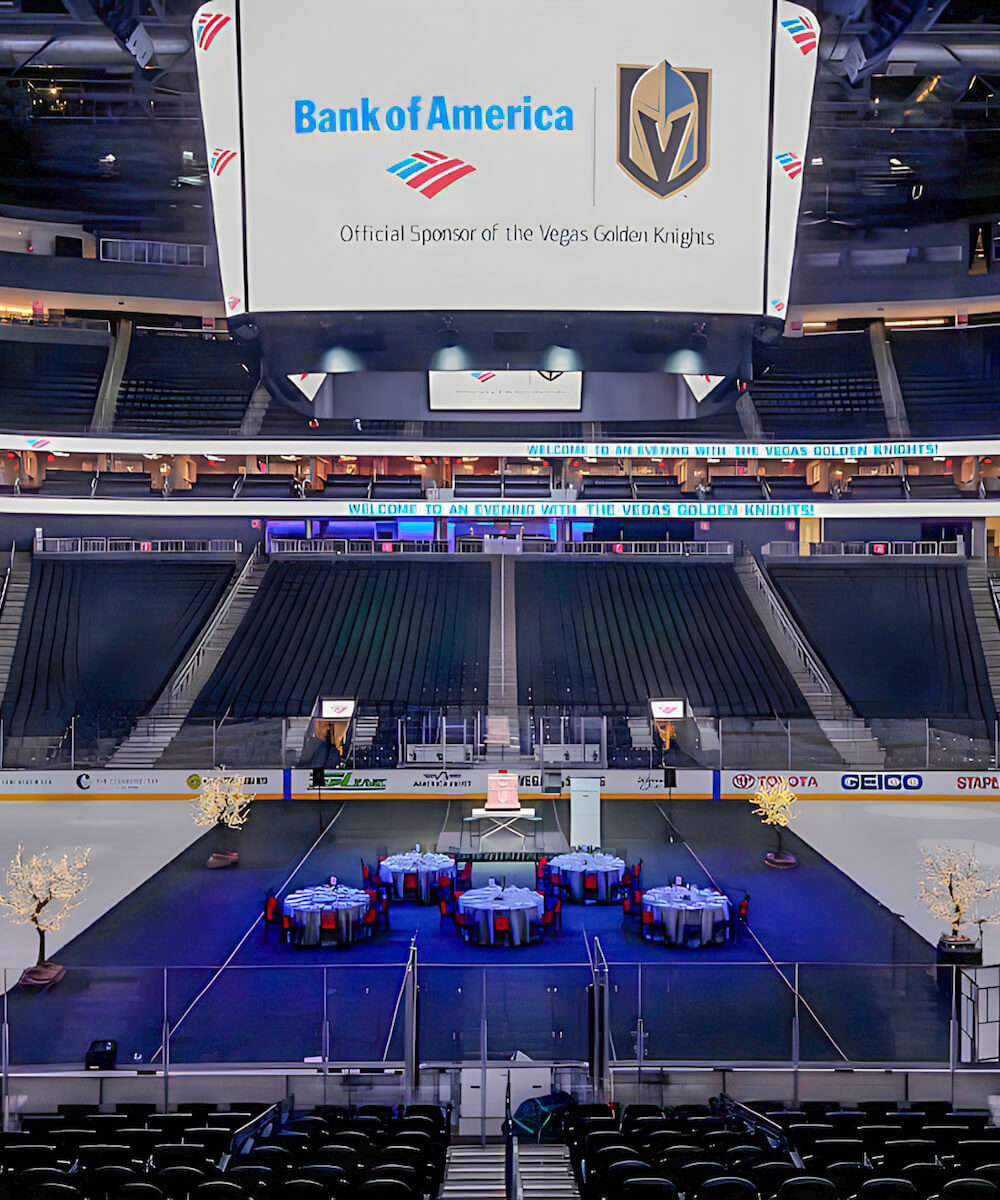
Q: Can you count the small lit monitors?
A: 2